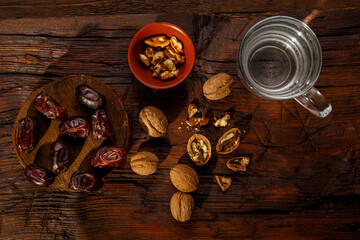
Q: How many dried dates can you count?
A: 9